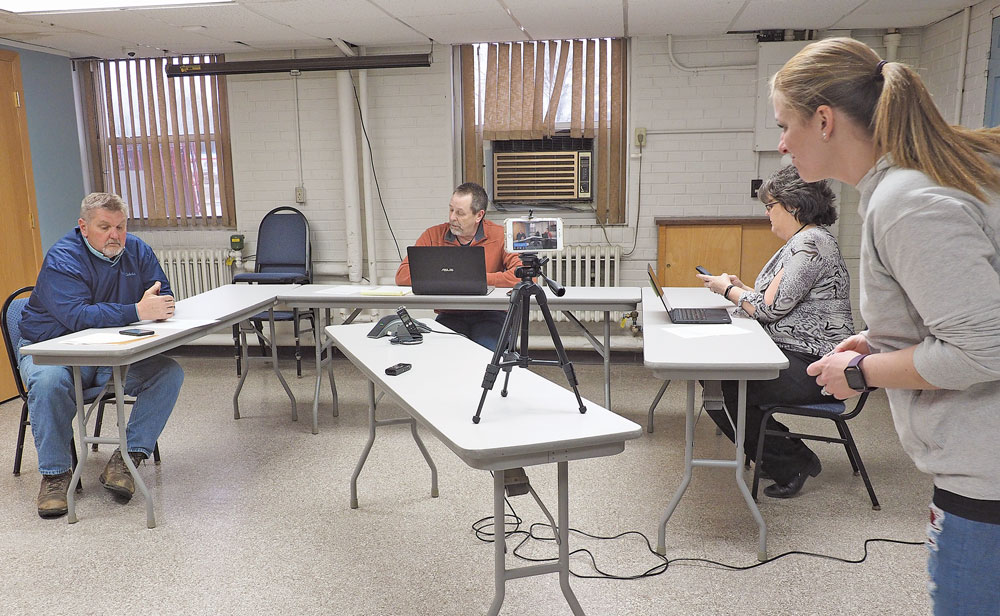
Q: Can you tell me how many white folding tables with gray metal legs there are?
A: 4